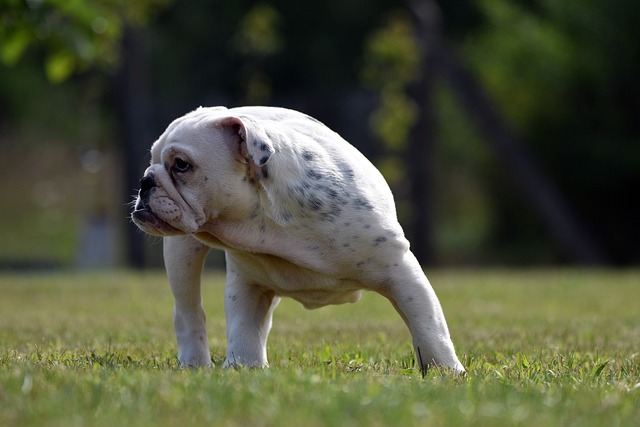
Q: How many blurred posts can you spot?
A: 3